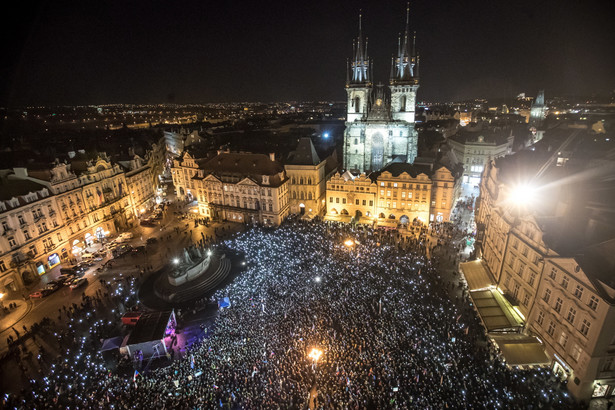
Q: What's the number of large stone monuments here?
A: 1